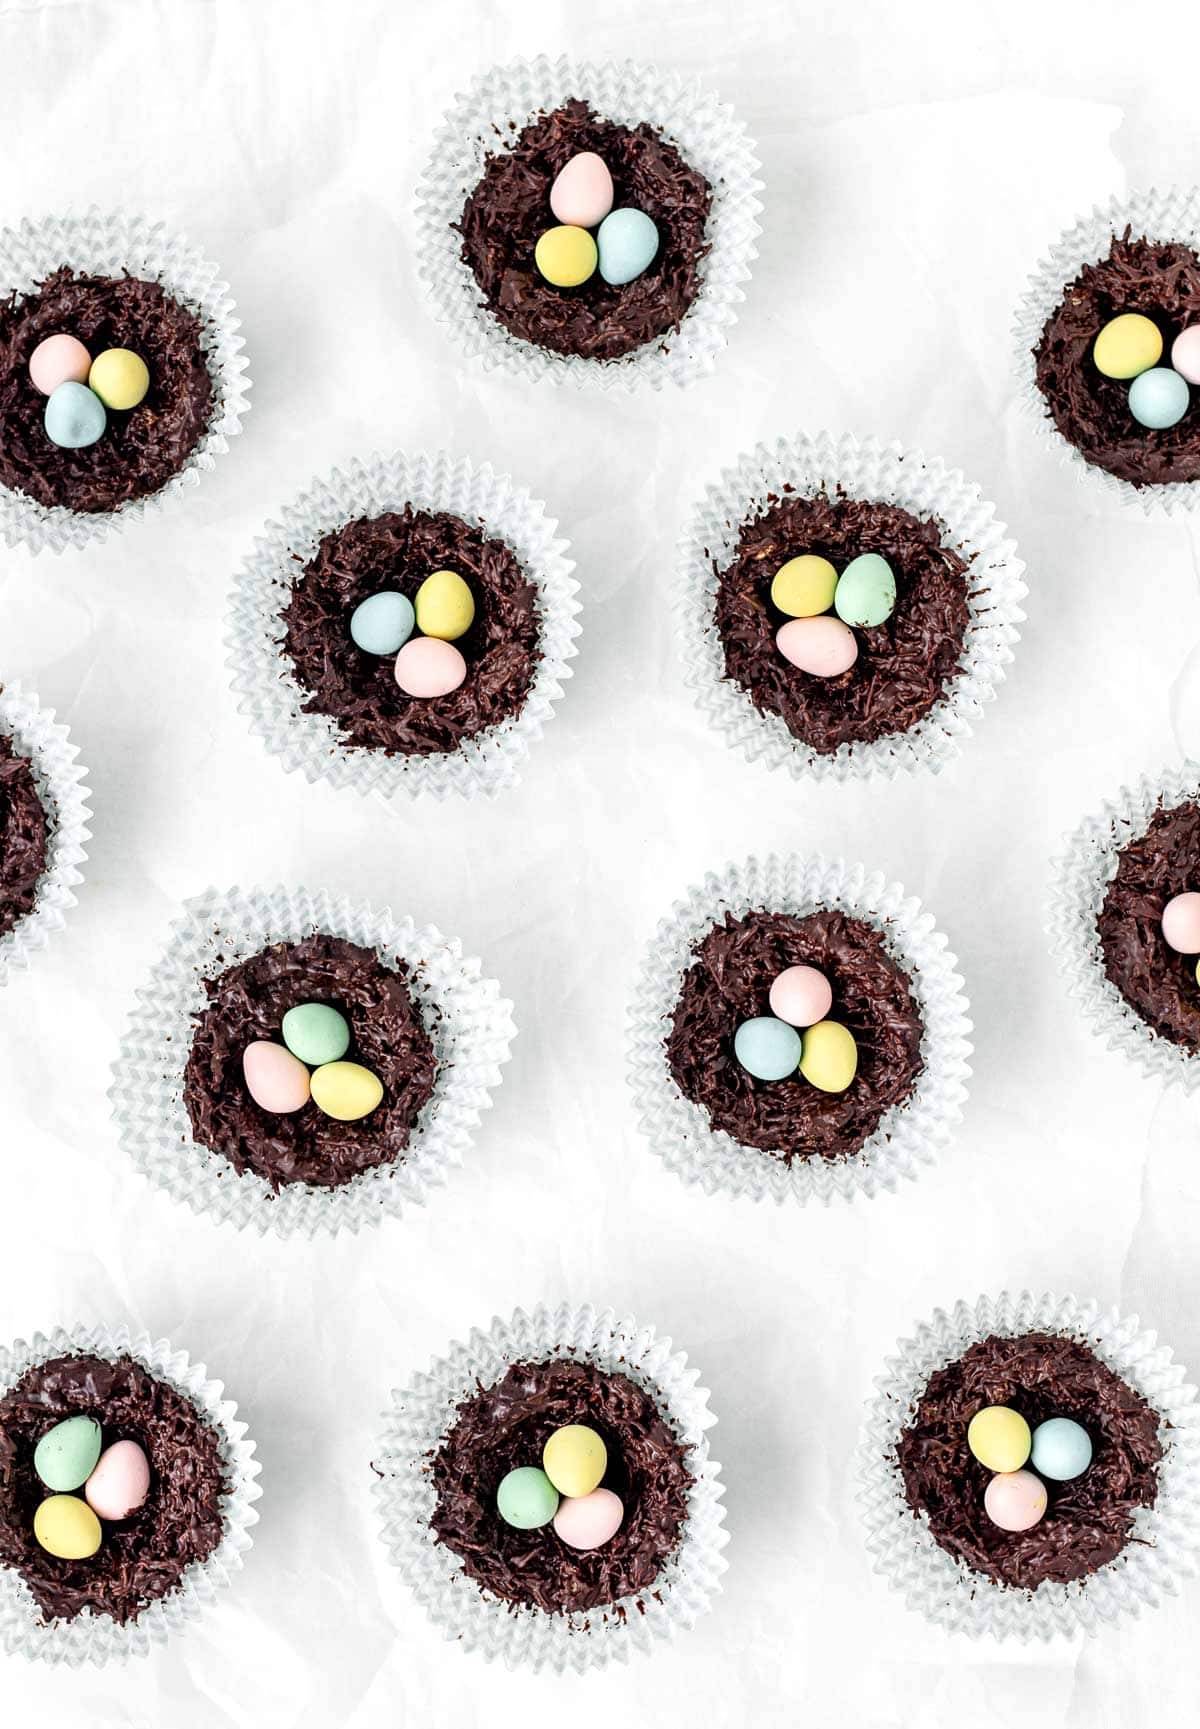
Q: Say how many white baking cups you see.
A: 12